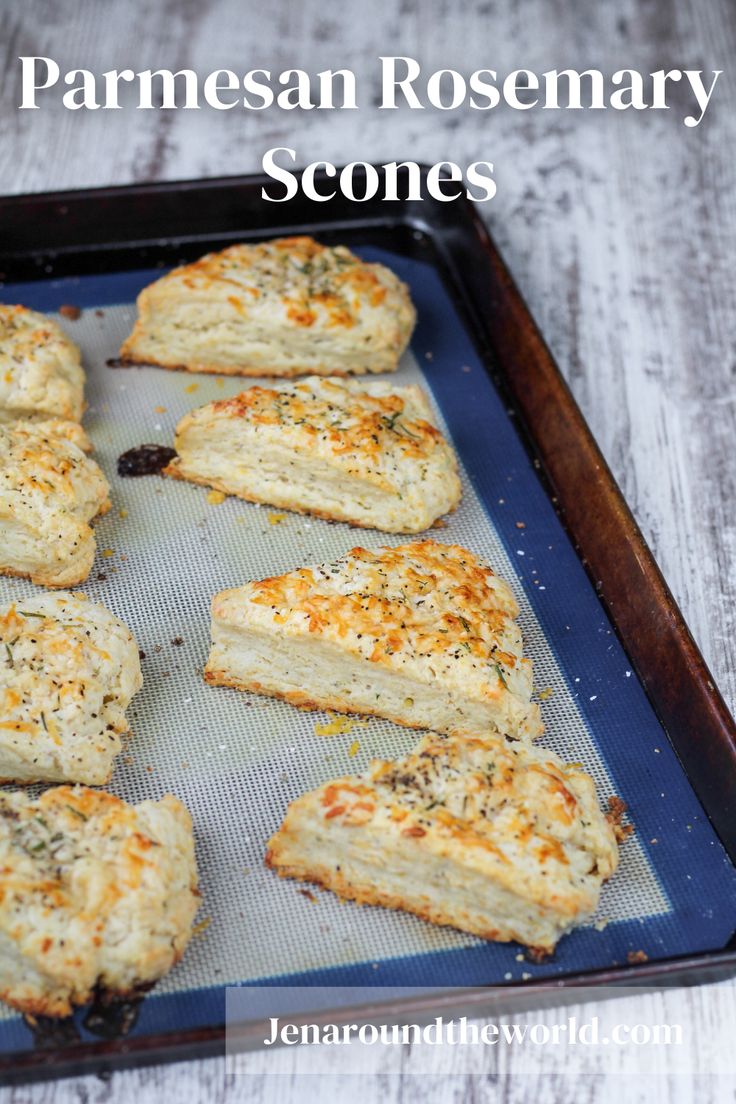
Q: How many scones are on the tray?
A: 8